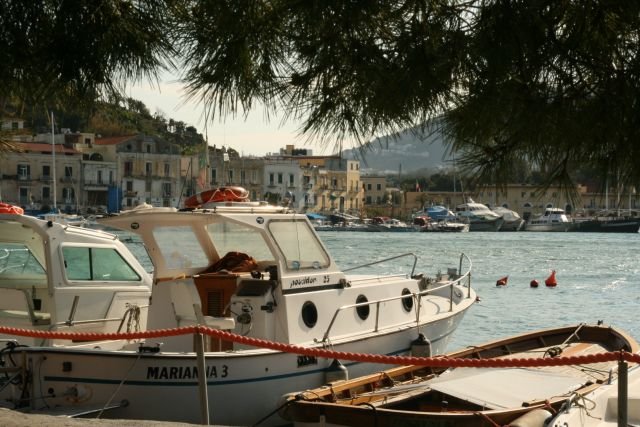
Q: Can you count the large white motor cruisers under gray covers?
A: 1